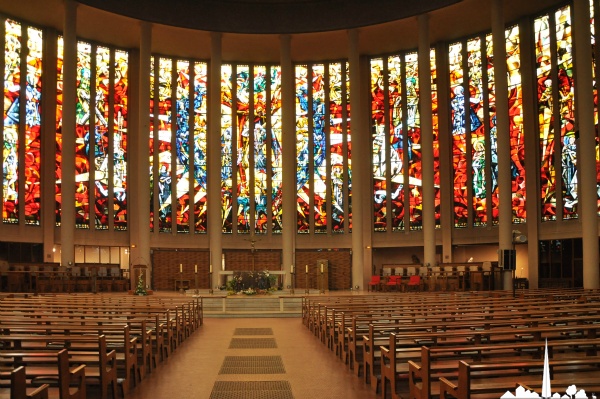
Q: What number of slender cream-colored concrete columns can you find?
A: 8